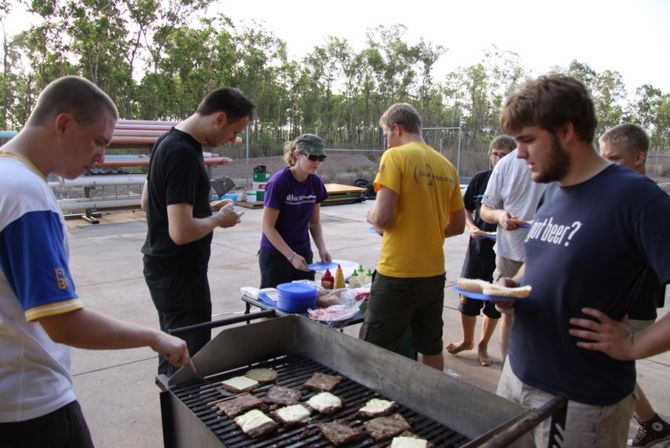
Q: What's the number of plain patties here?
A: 6